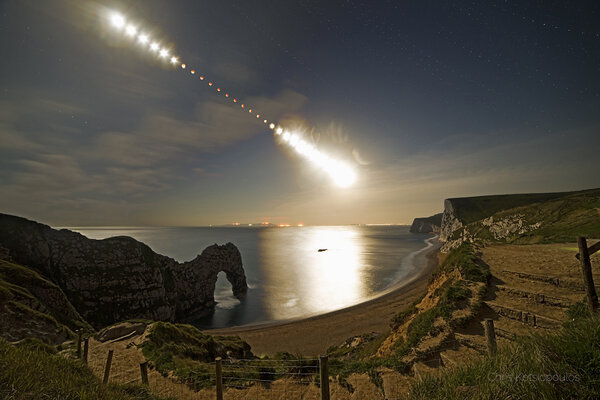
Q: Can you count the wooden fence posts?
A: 8